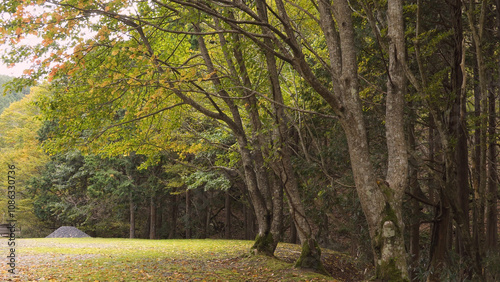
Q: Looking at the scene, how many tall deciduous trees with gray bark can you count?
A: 3